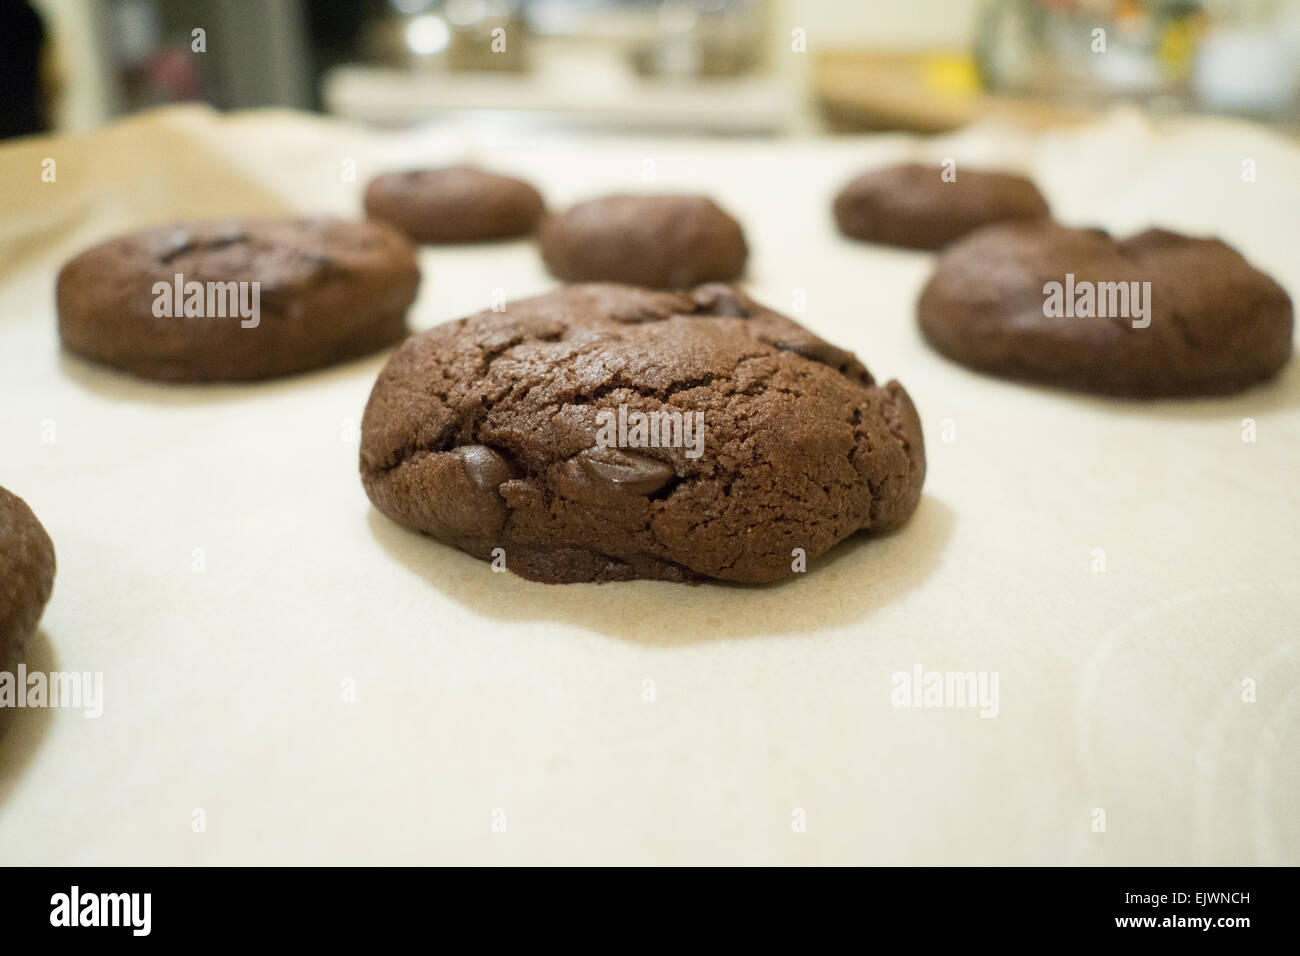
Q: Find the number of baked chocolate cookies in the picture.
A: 7